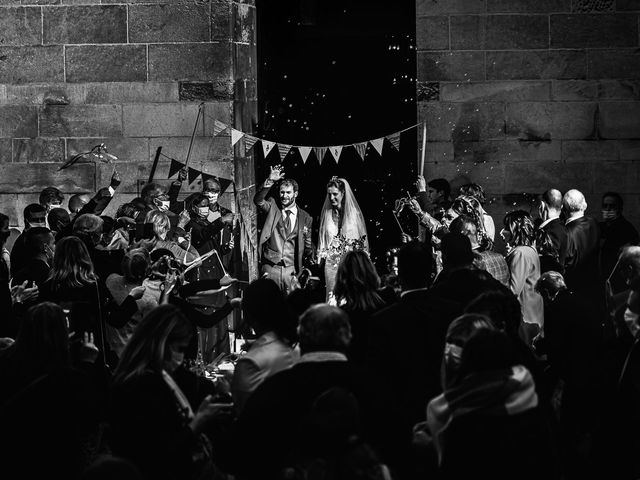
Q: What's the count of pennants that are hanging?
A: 11